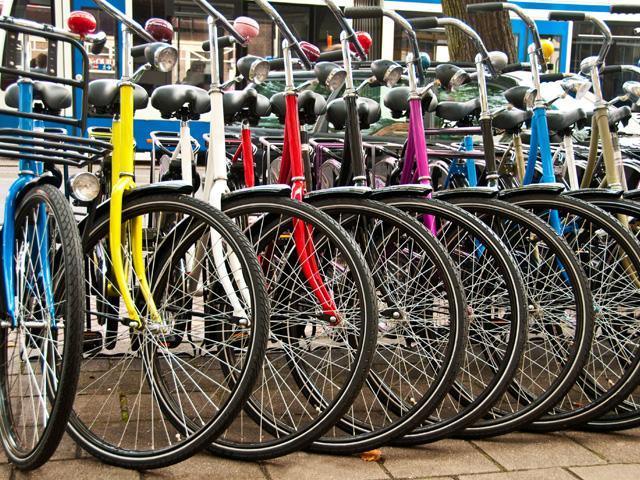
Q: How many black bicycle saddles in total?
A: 11